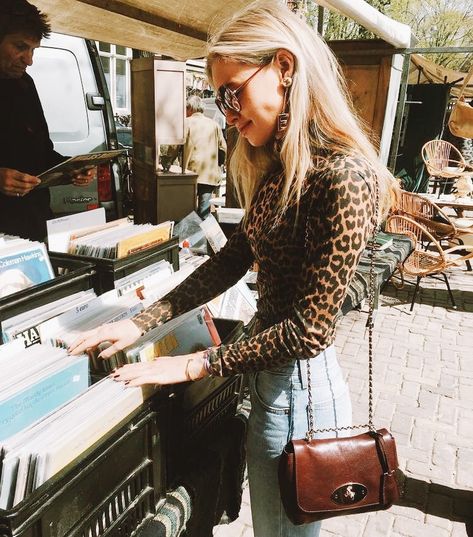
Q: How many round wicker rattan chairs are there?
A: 3